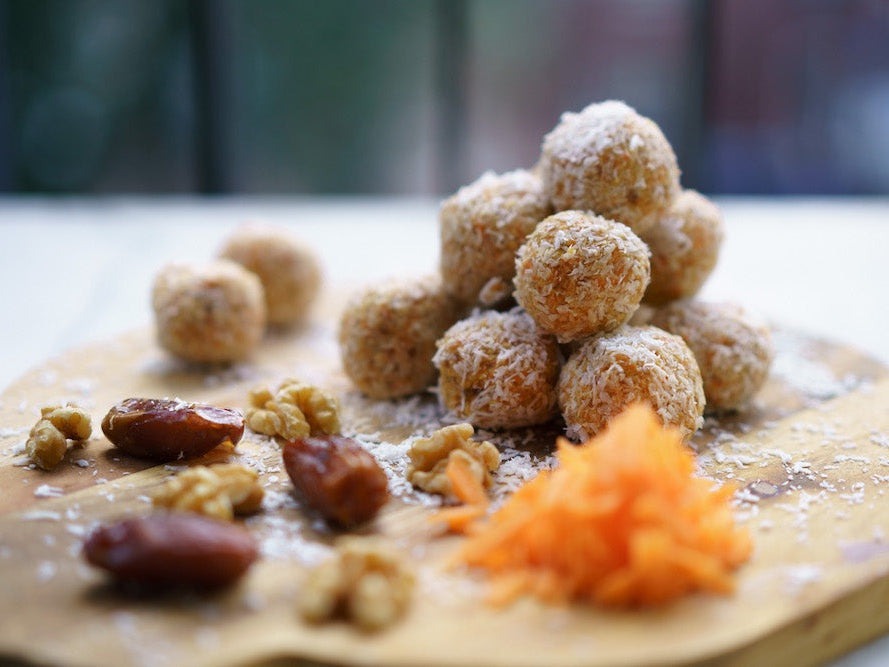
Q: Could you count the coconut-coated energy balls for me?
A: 10